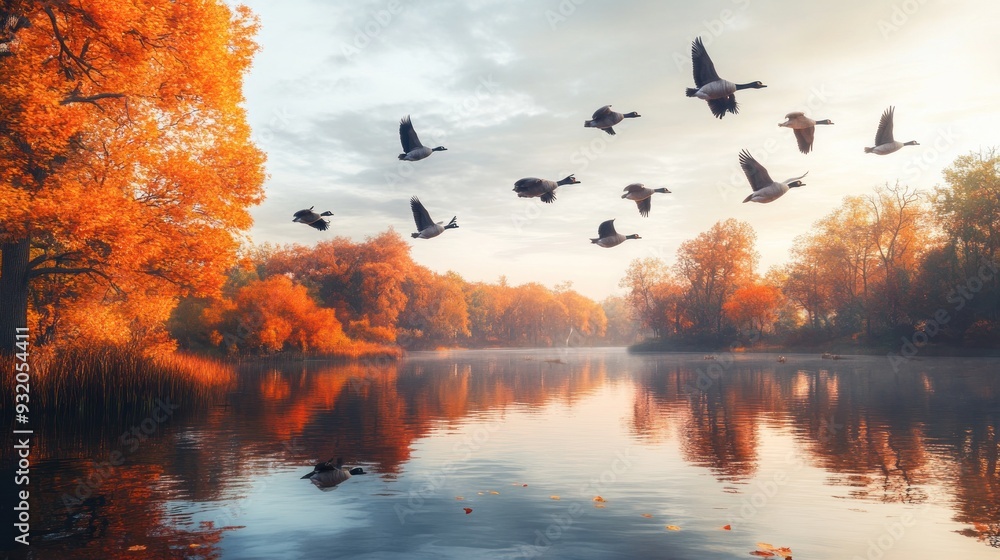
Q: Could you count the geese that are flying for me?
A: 11